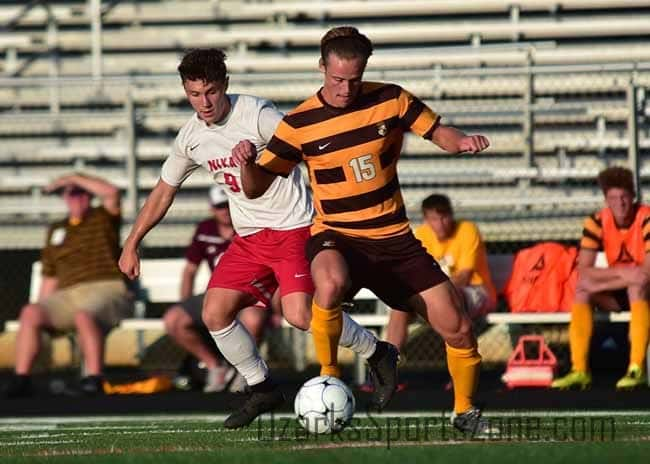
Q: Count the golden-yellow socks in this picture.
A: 4